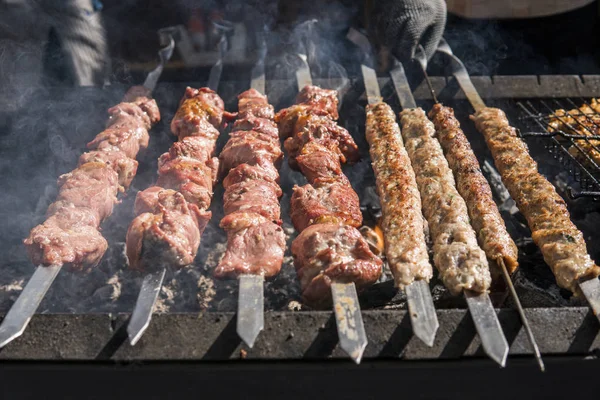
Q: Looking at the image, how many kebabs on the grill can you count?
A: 8